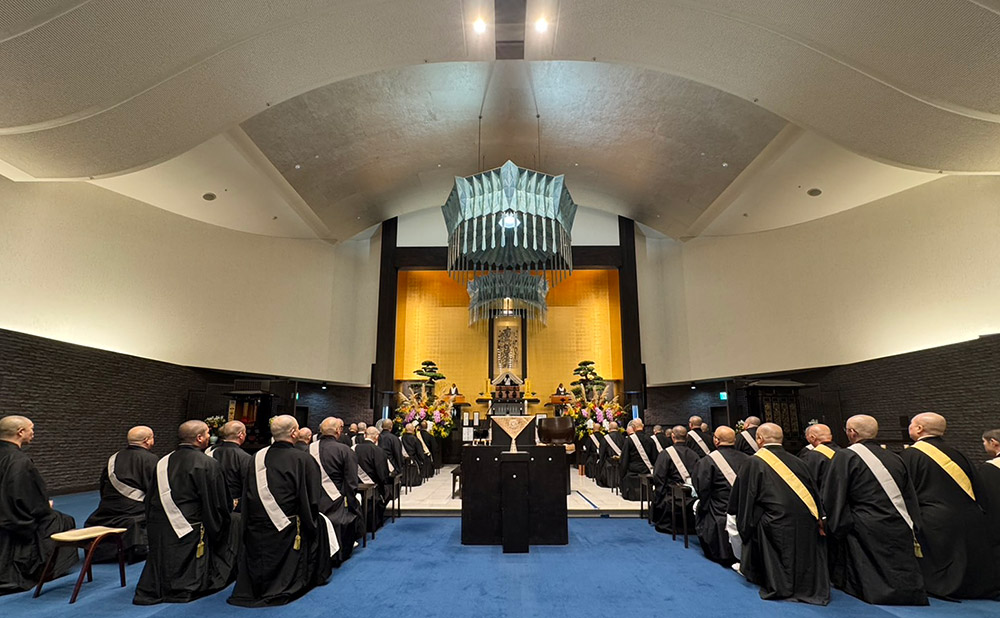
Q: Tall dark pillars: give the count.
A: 2